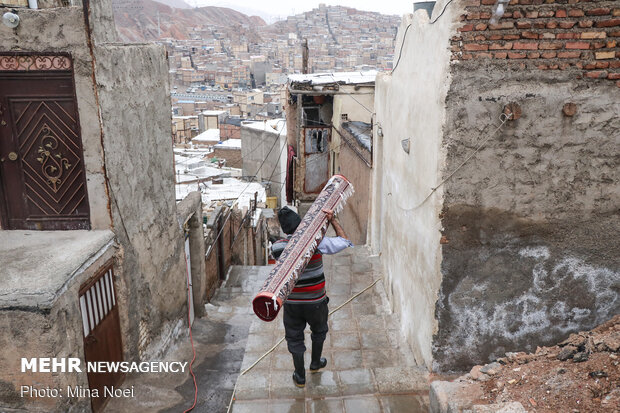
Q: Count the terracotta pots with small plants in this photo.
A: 0